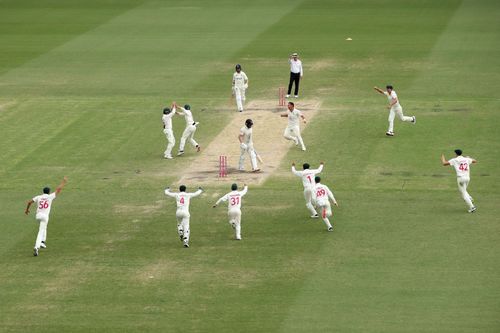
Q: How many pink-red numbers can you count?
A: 6